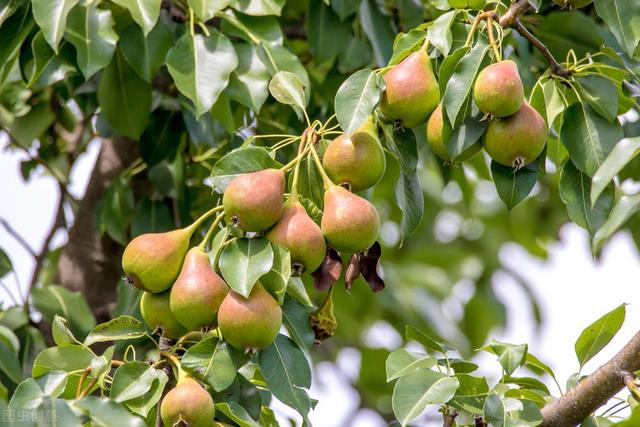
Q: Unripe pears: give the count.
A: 13